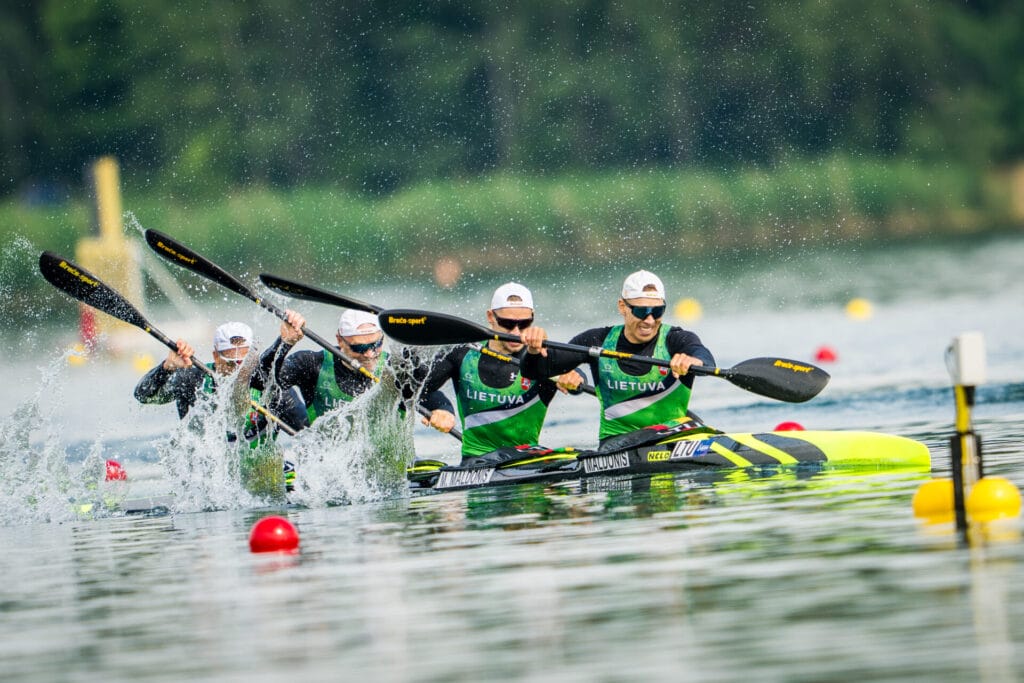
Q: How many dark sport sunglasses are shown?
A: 3